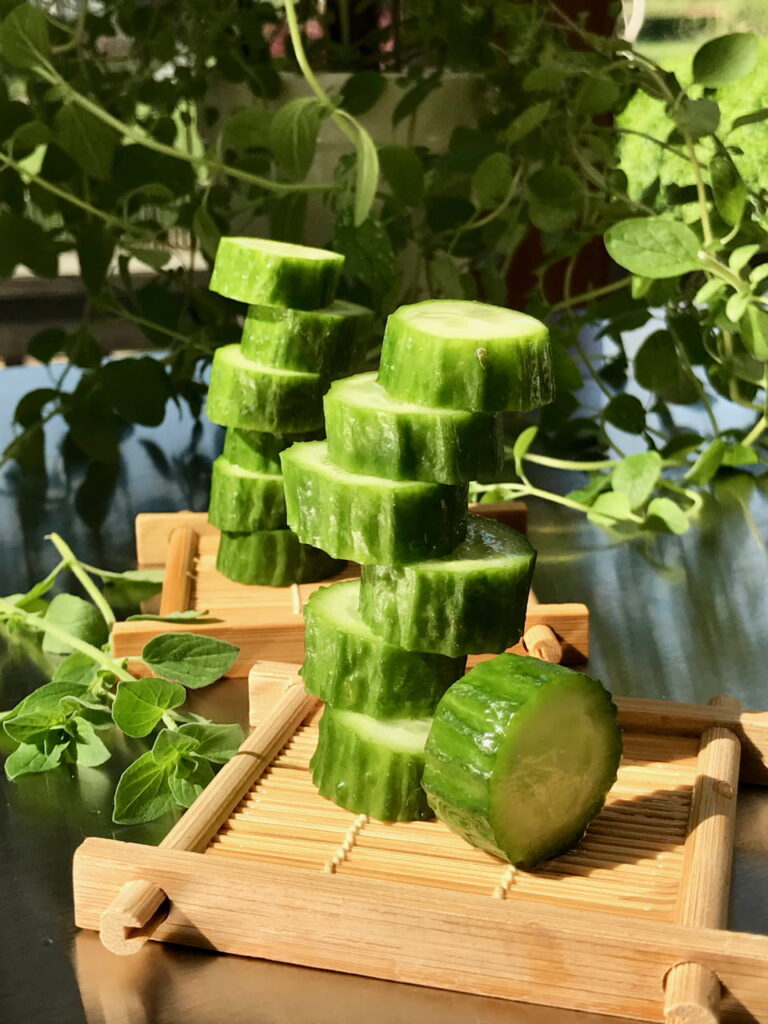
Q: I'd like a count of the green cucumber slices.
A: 13